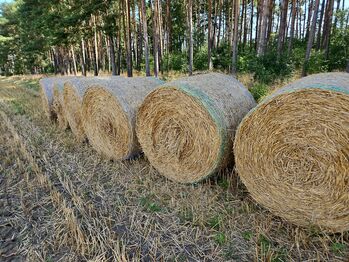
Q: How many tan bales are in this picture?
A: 6